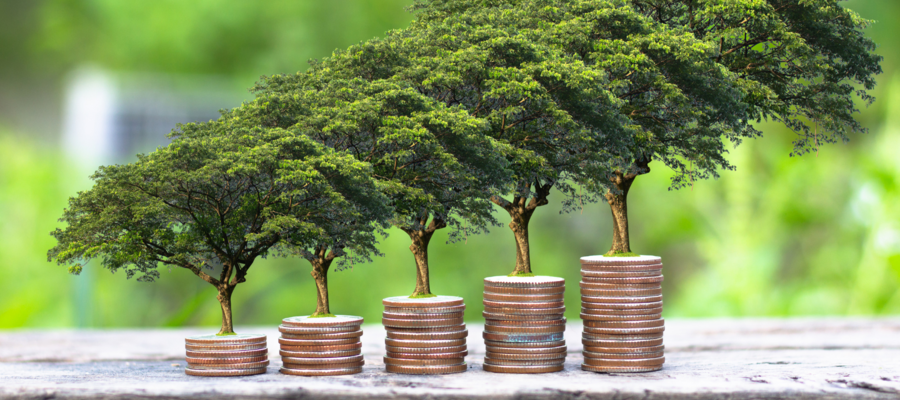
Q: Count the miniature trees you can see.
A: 5